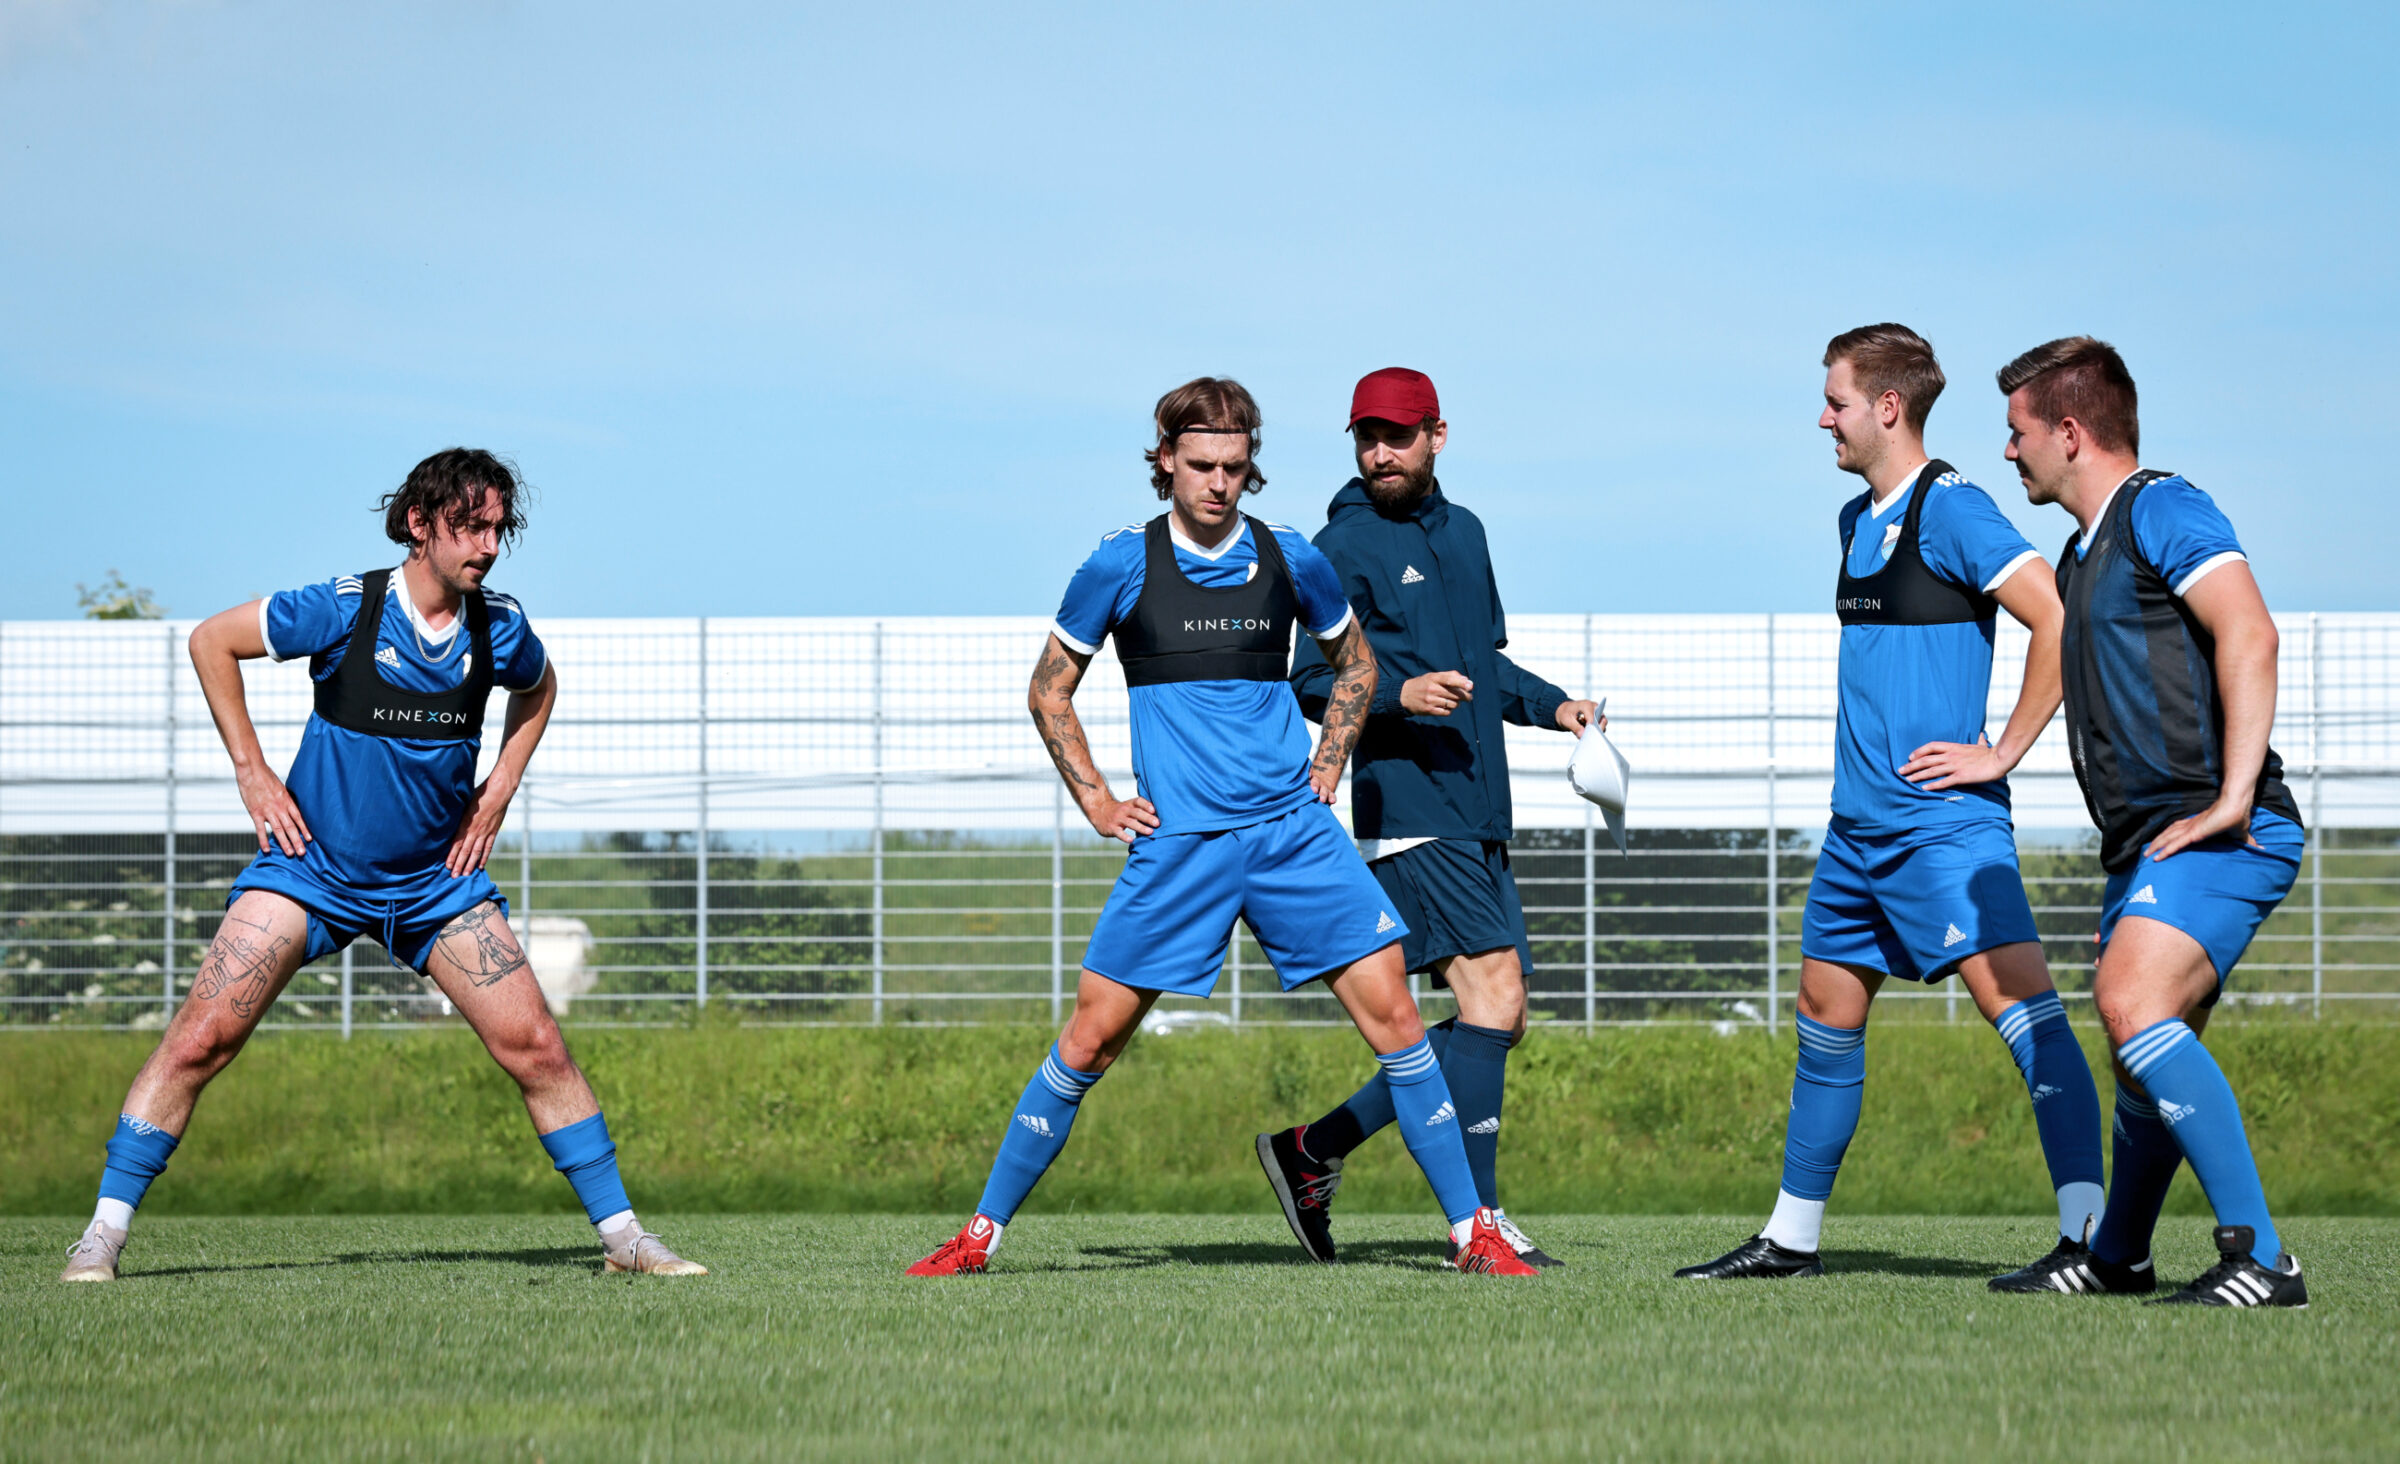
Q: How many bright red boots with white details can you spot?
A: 2